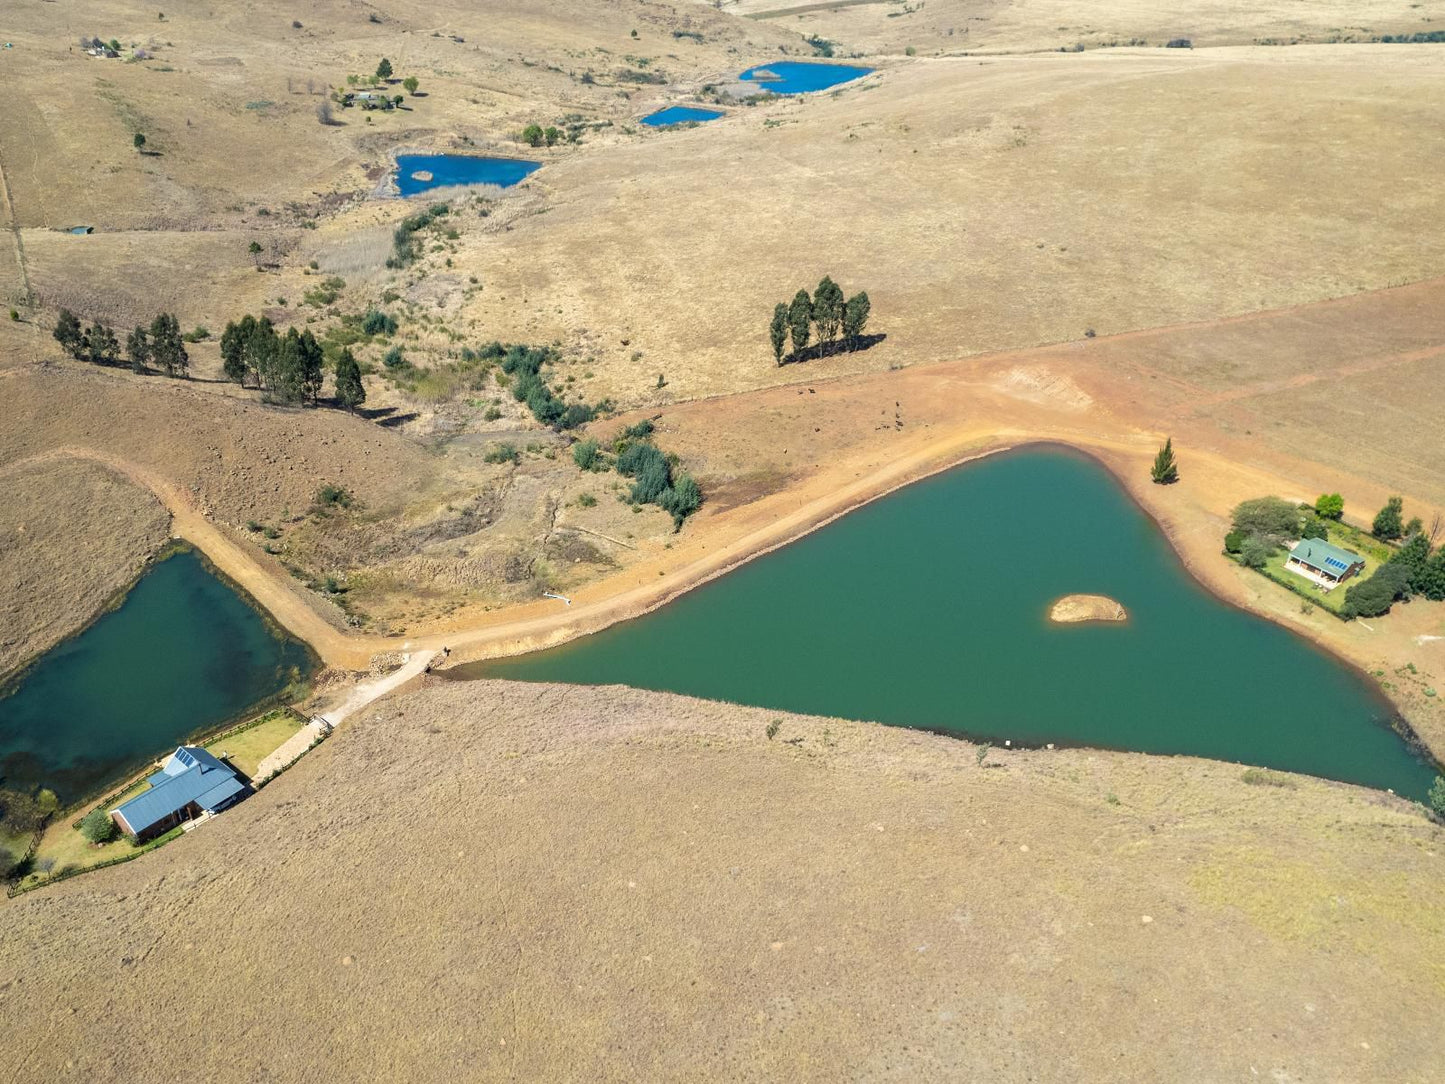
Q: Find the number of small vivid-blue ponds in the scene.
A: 3